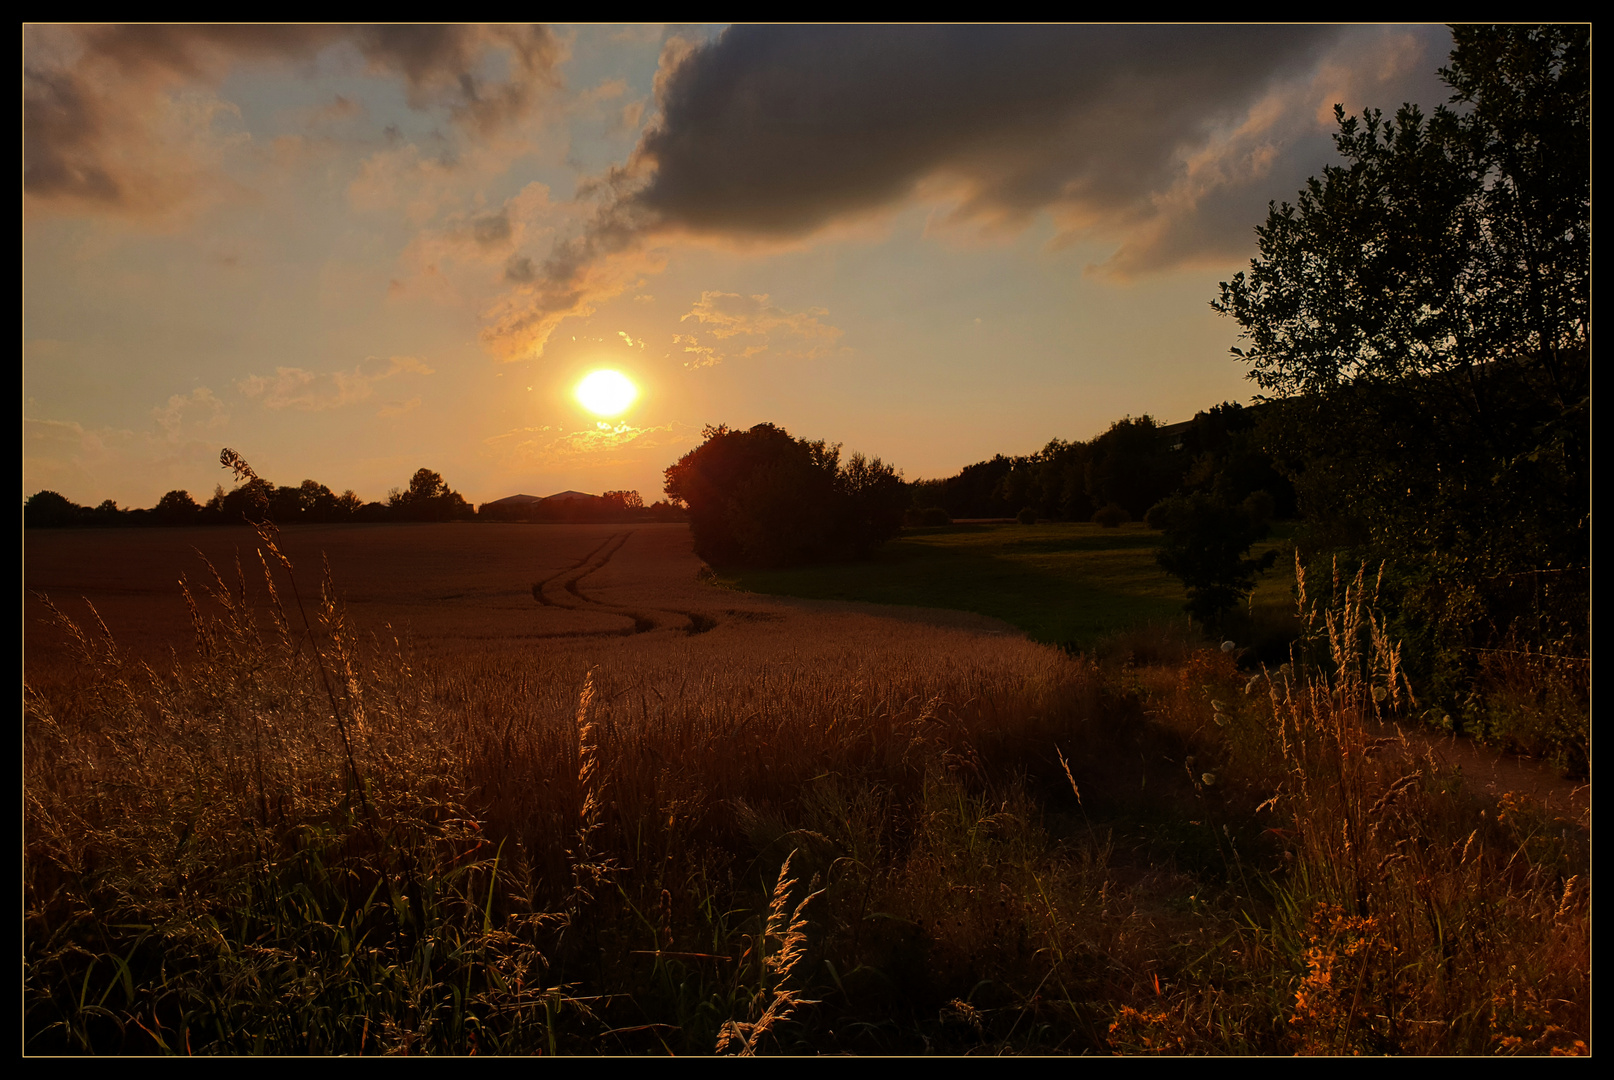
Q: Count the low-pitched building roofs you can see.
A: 2